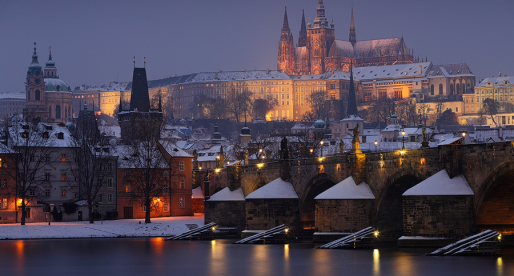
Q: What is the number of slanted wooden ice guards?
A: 4